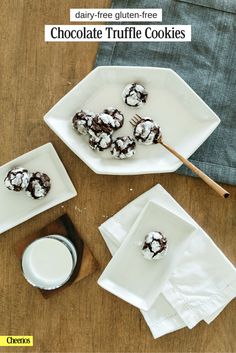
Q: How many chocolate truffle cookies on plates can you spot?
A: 10